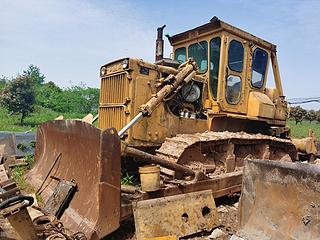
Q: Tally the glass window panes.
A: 6